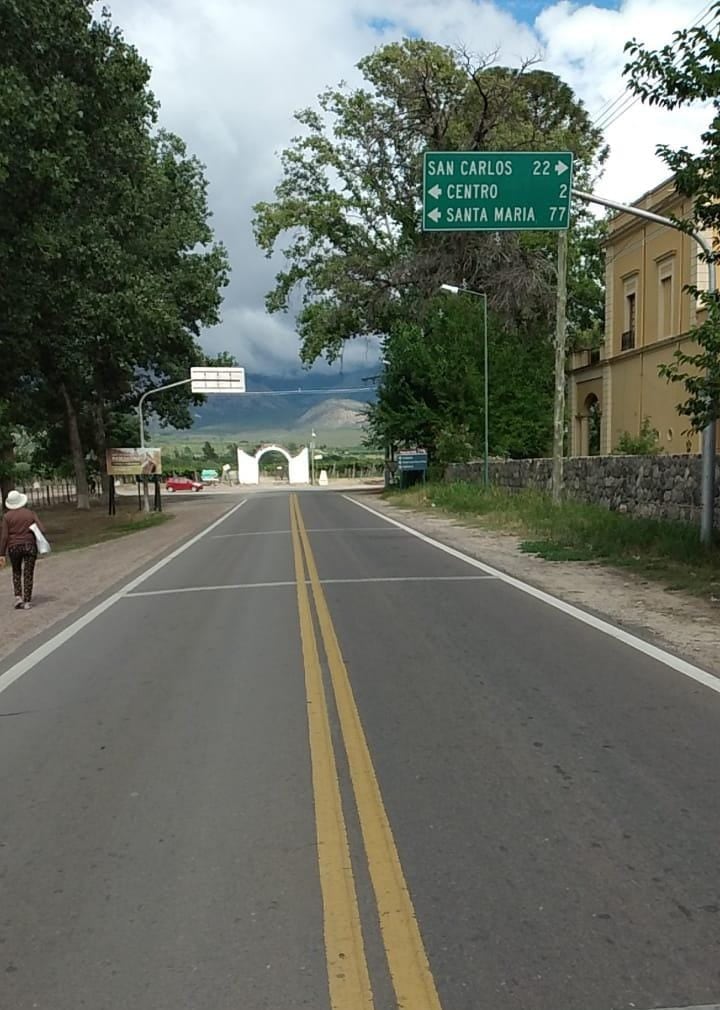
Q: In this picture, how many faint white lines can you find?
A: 2